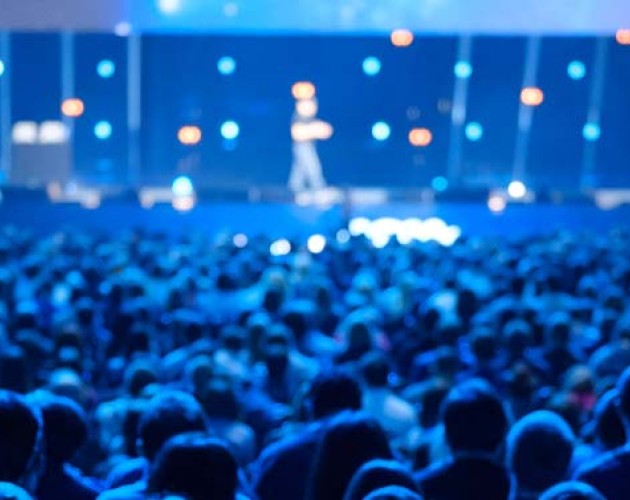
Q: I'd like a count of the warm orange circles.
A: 7